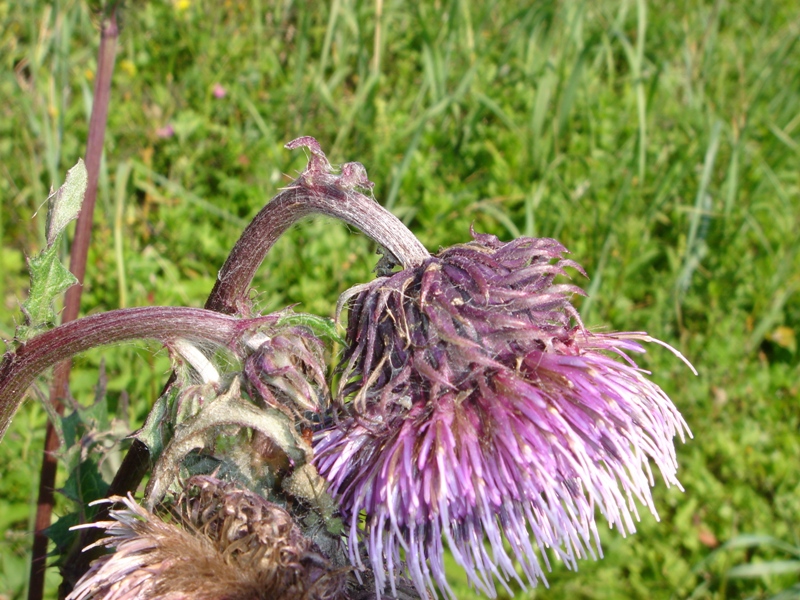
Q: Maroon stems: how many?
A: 3